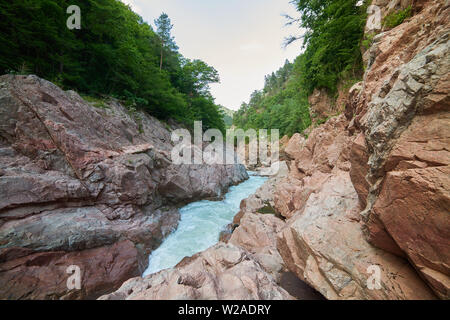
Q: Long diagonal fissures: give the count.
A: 1